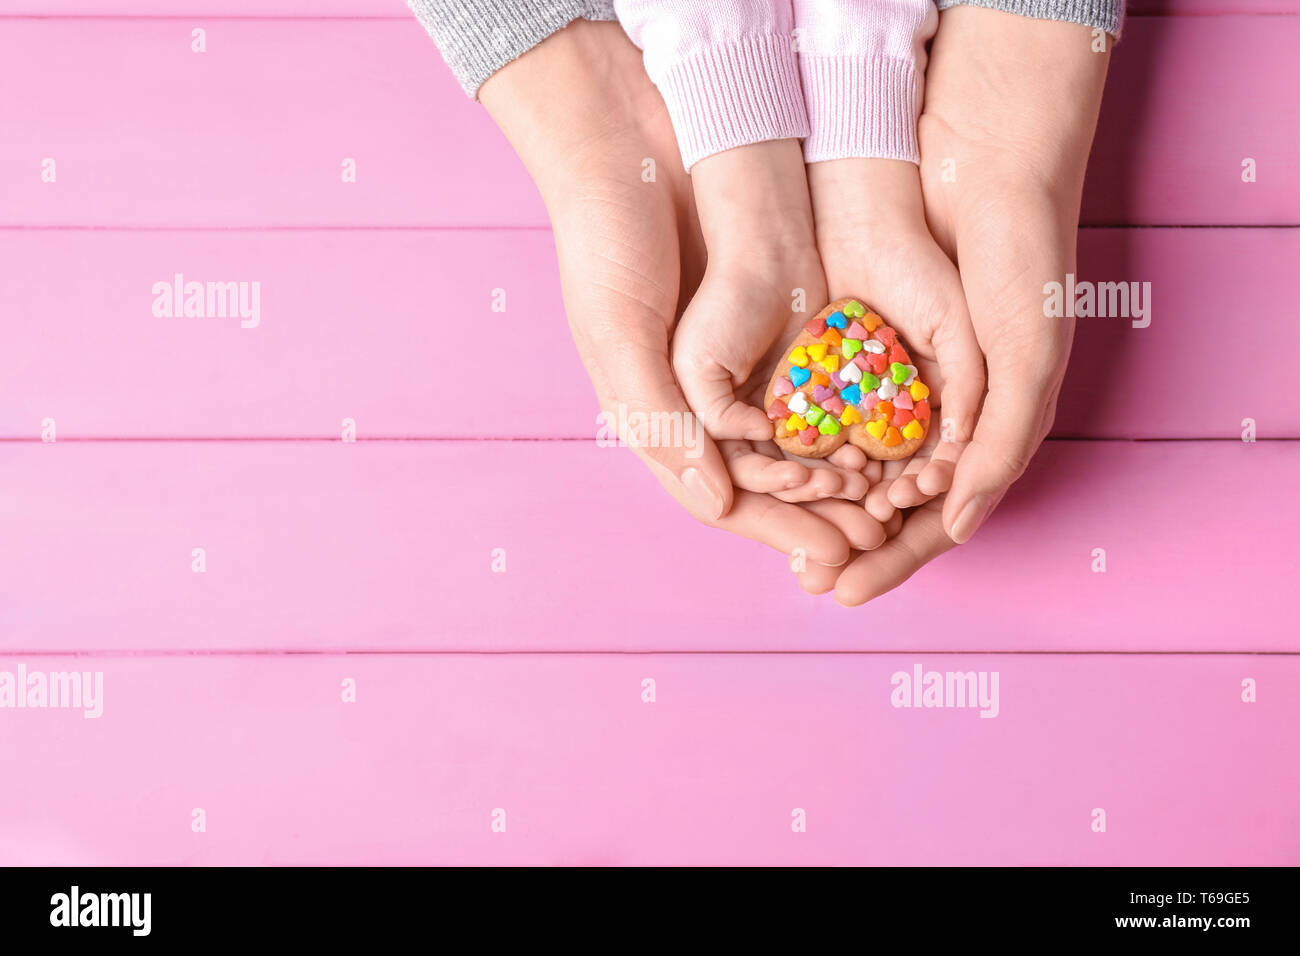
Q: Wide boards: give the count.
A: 4